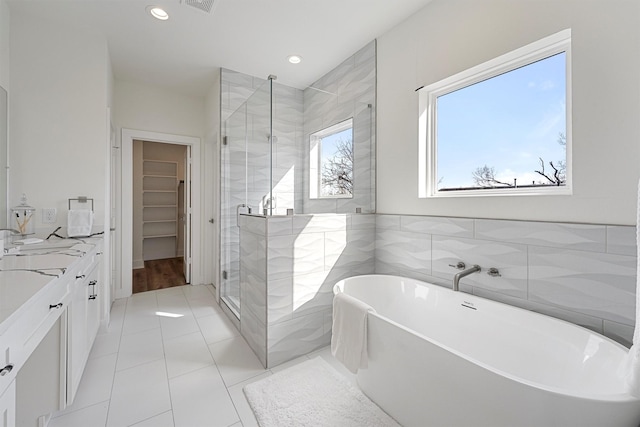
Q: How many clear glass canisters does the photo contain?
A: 1